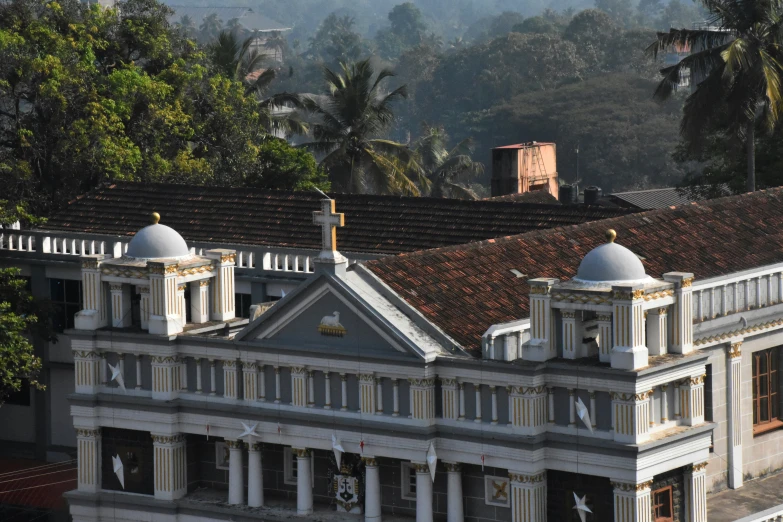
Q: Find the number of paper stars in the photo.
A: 7